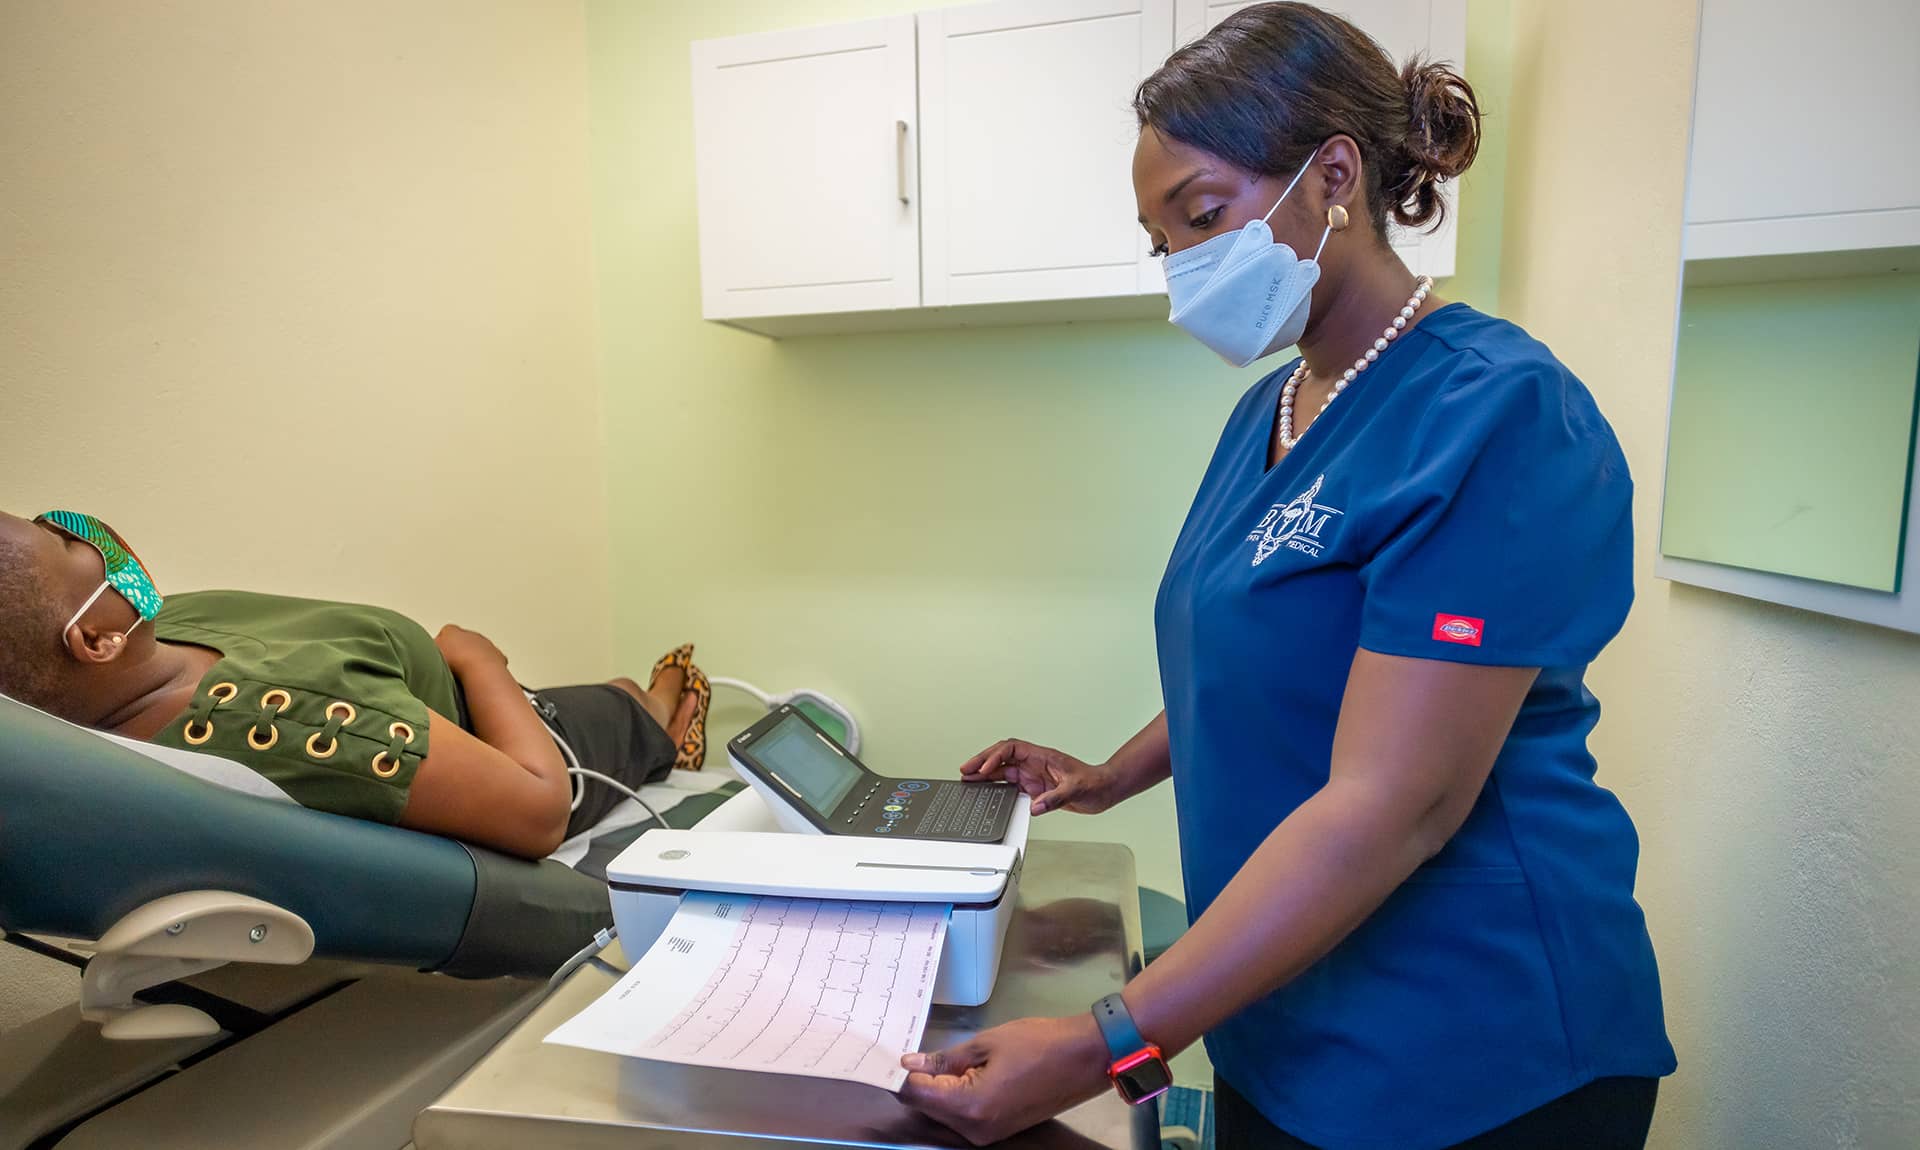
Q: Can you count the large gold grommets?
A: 8